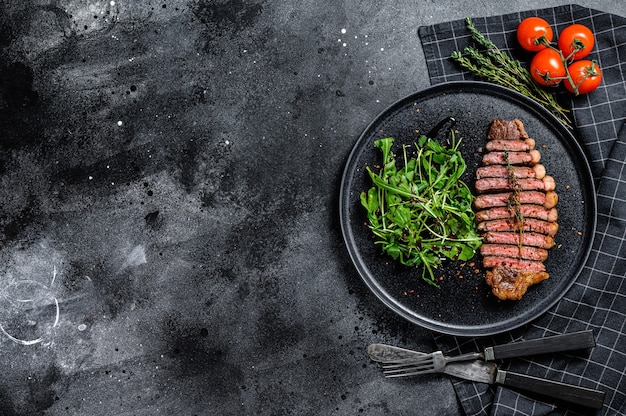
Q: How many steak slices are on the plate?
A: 12